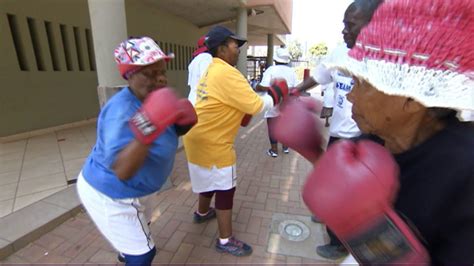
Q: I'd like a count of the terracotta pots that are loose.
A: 0